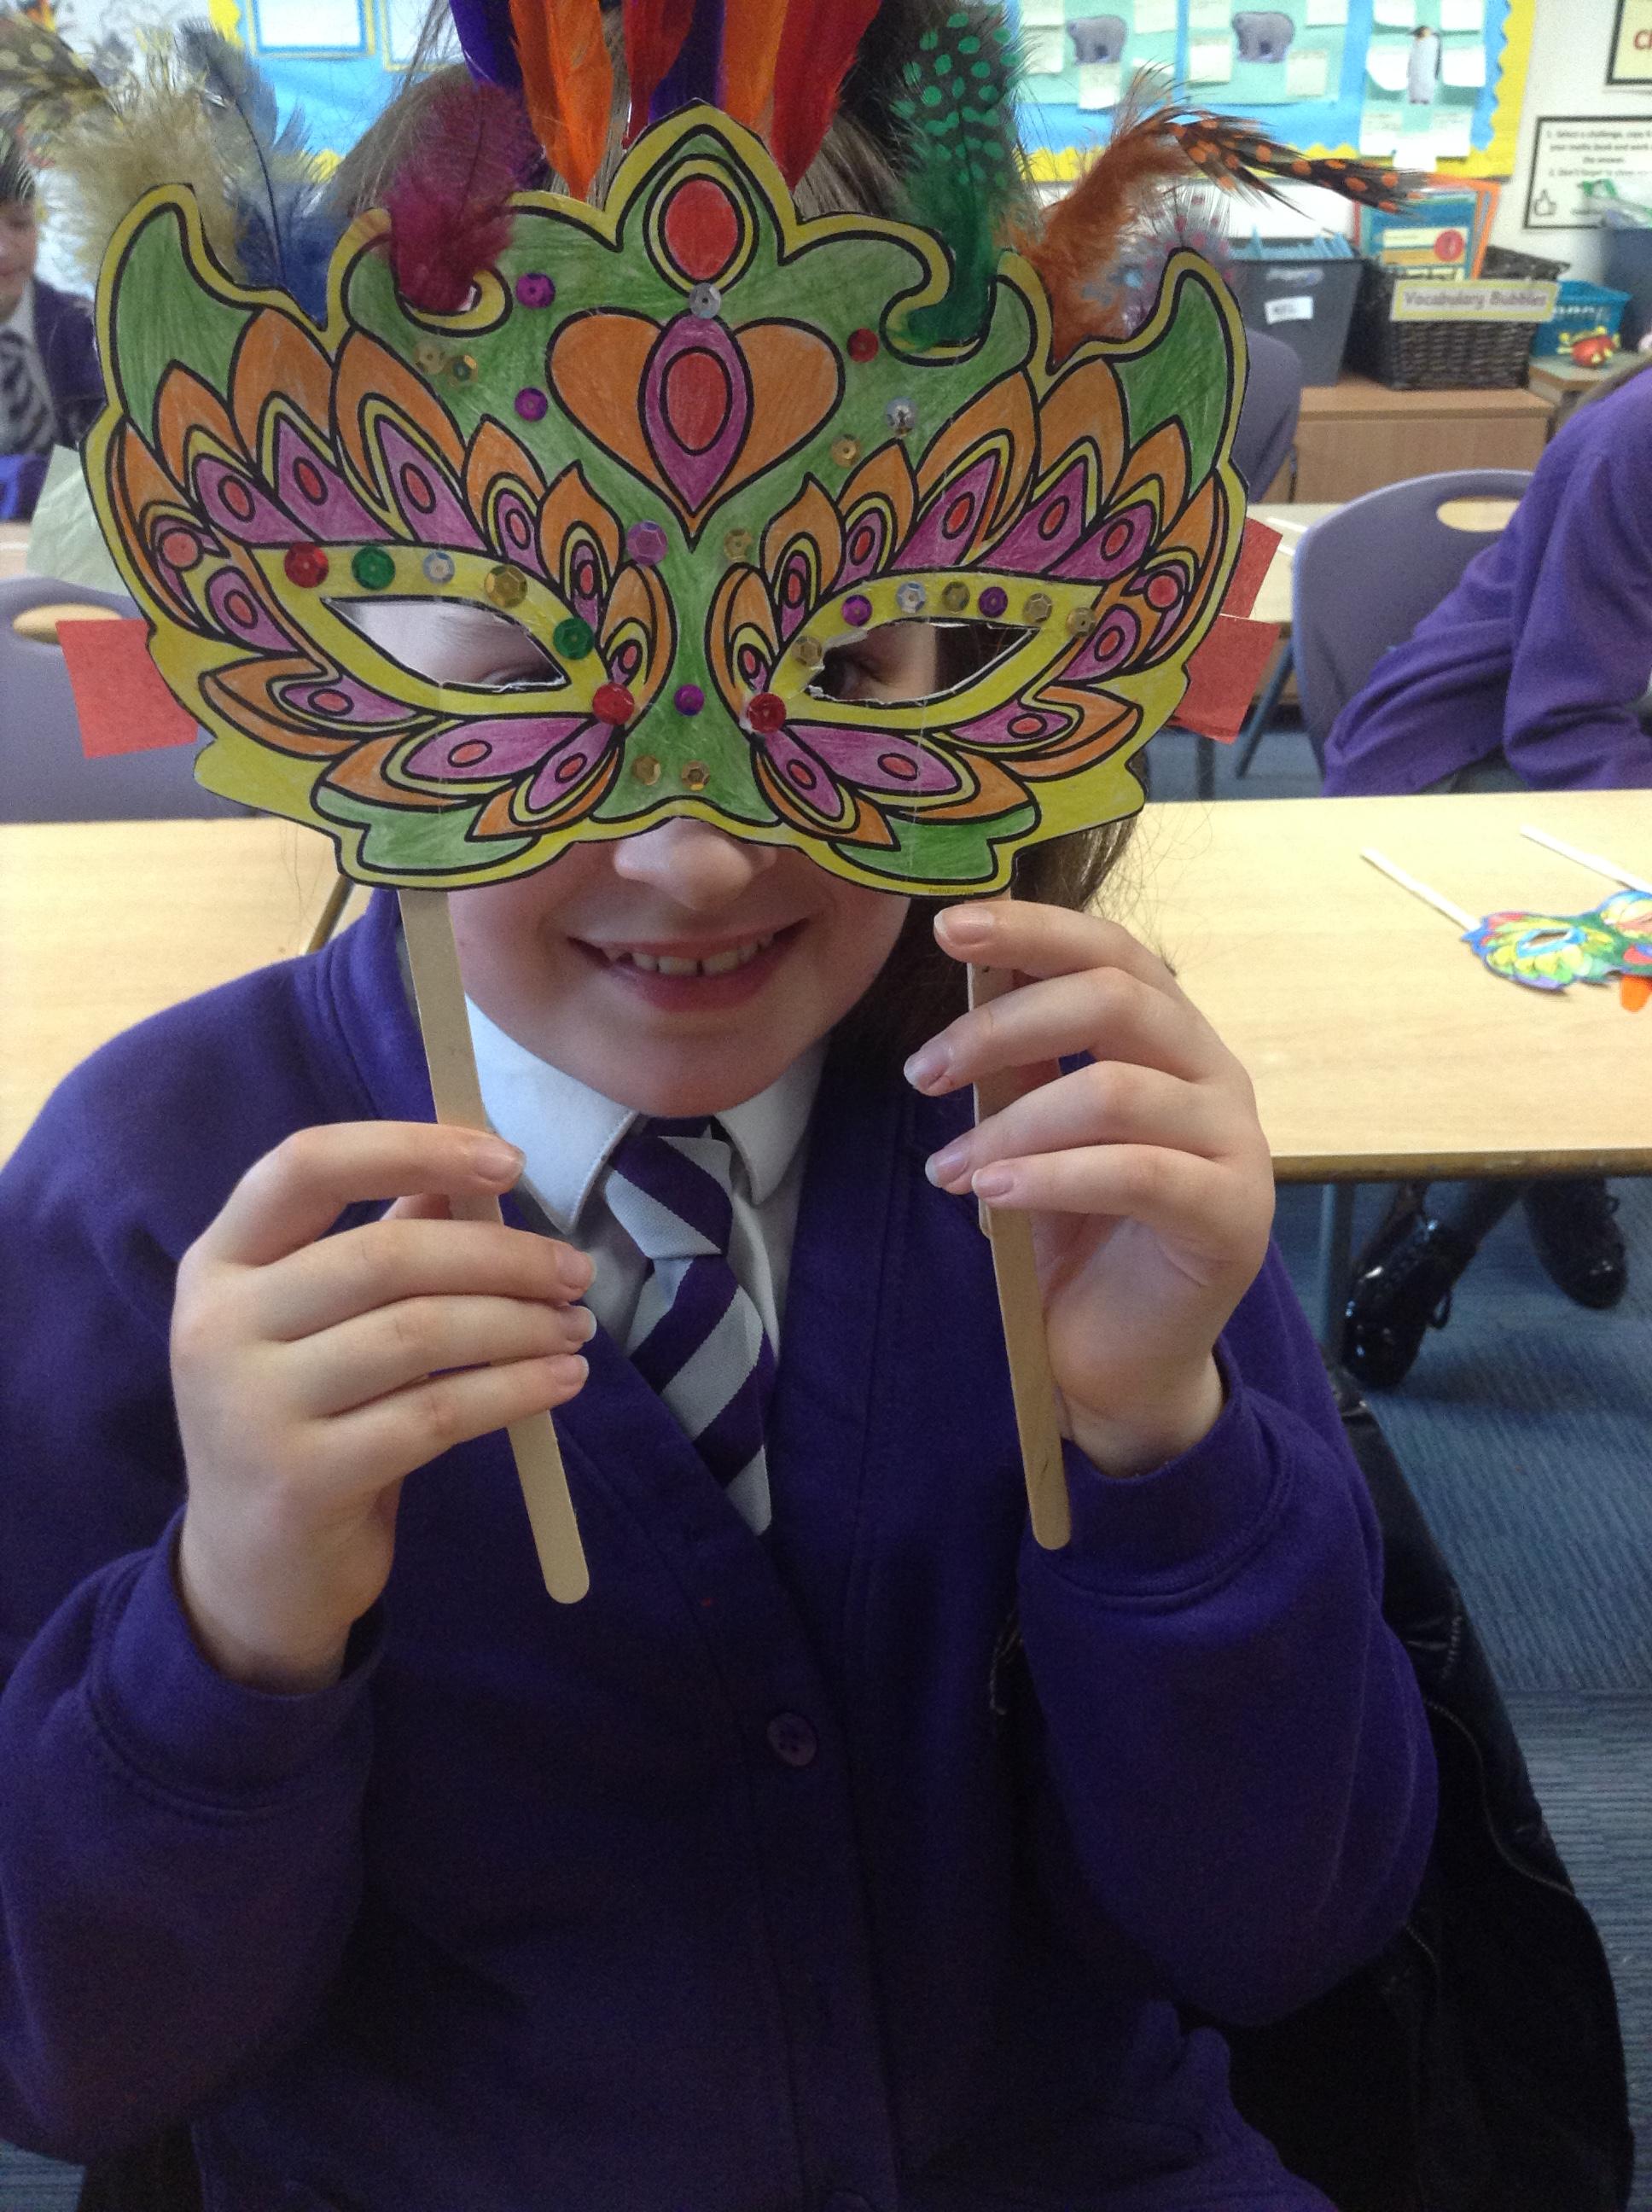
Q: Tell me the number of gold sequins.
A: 11